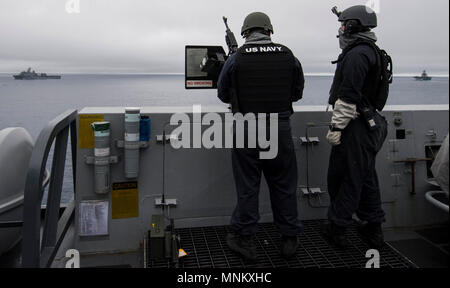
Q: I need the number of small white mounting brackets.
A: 4